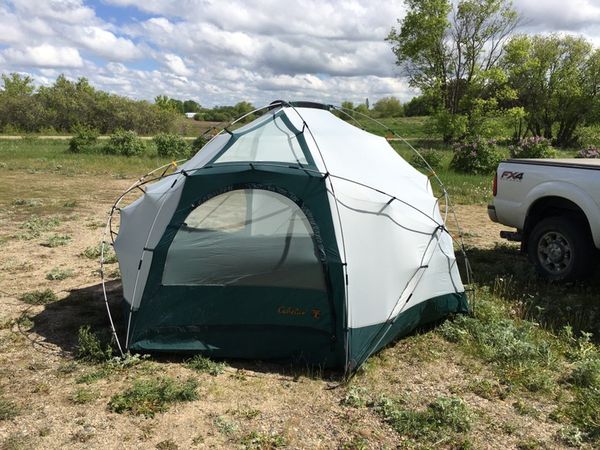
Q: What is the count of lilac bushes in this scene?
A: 3